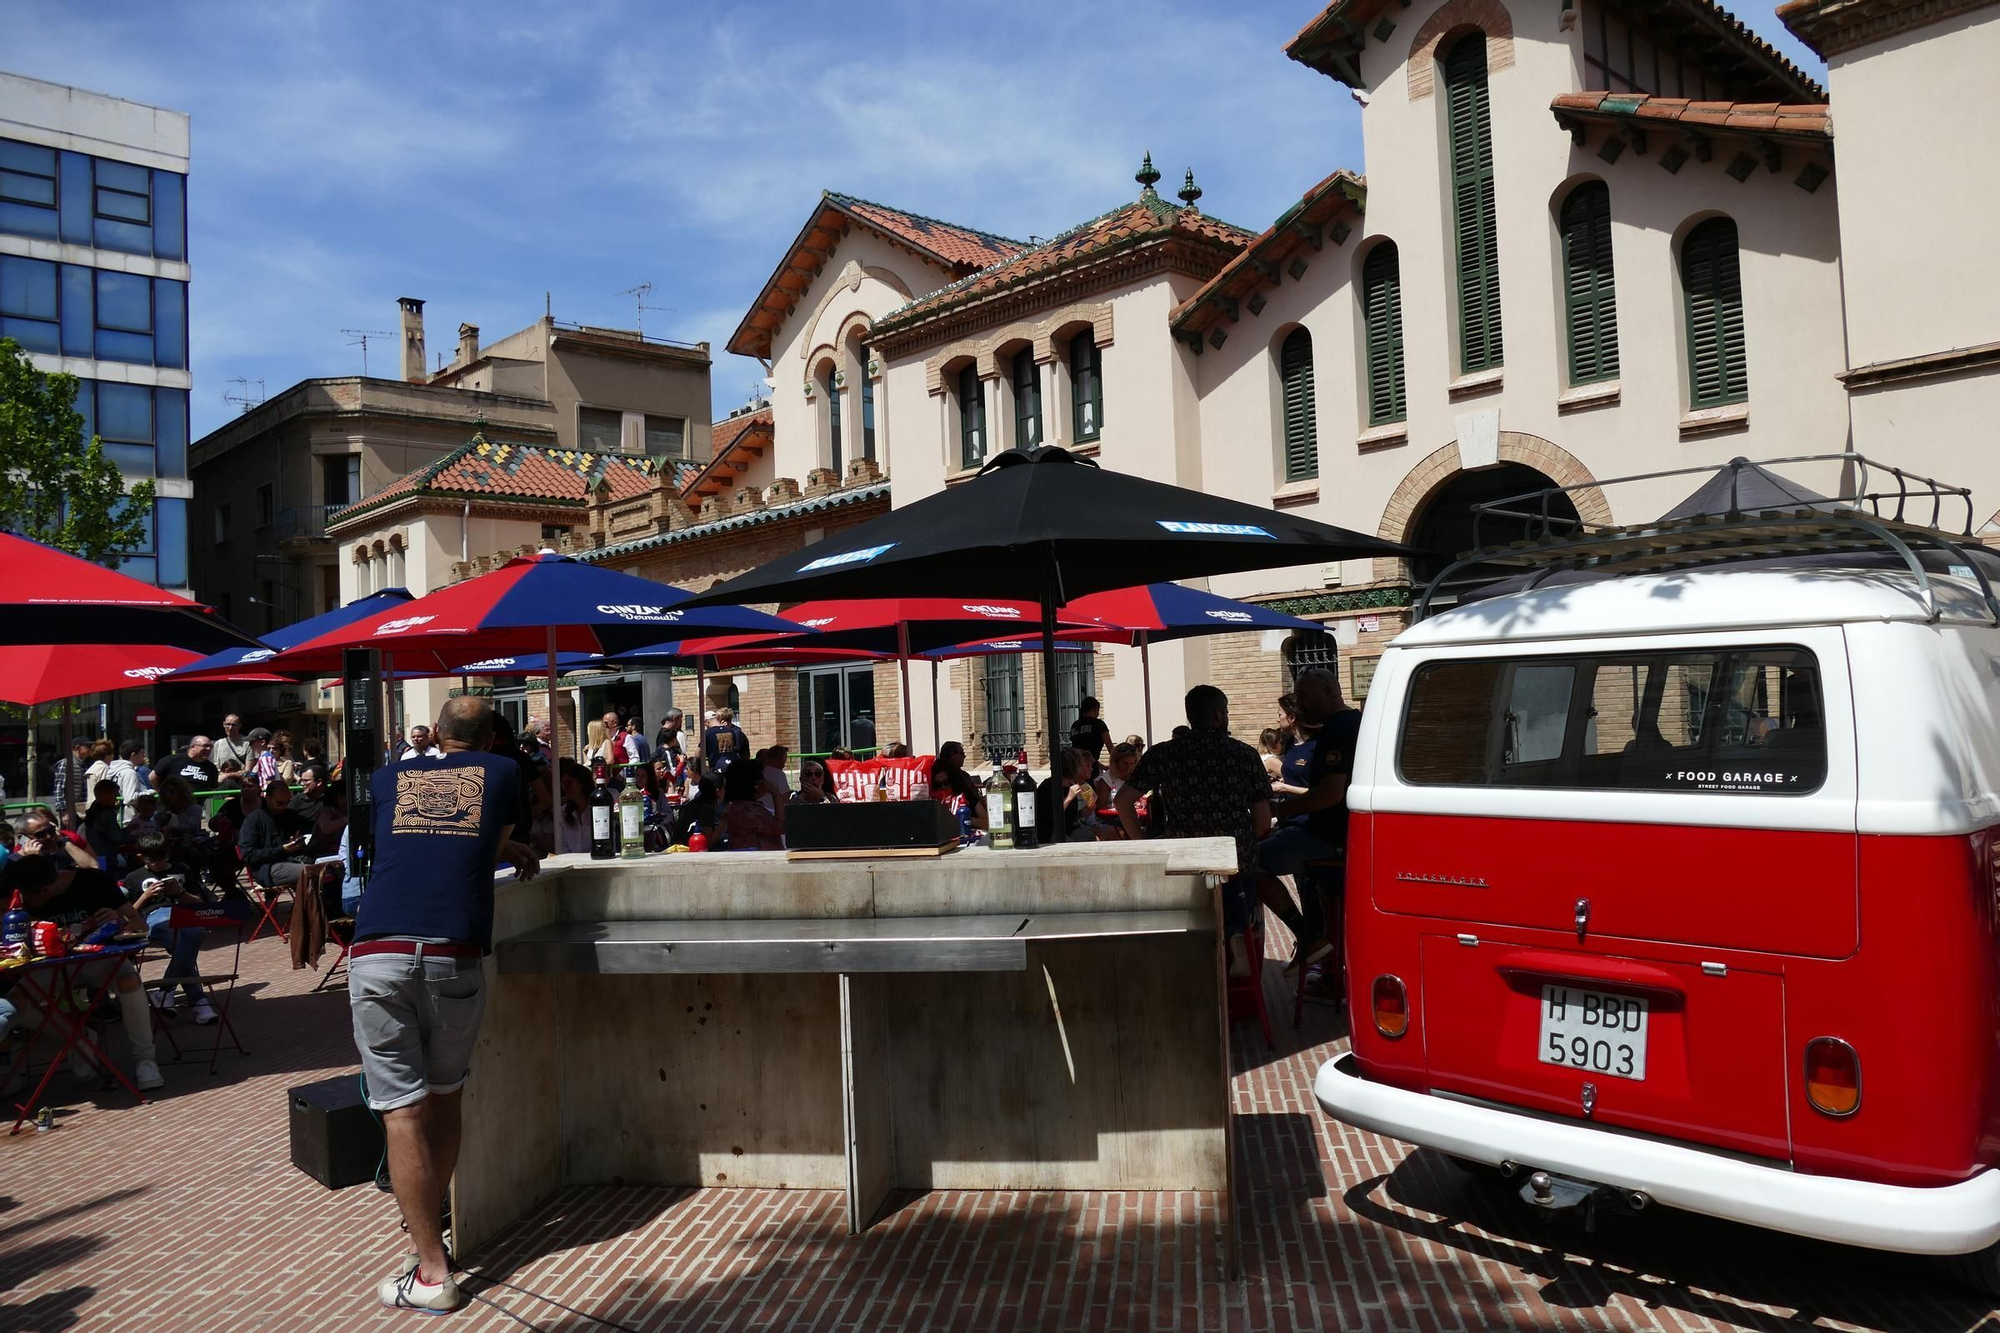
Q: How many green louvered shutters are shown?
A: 5